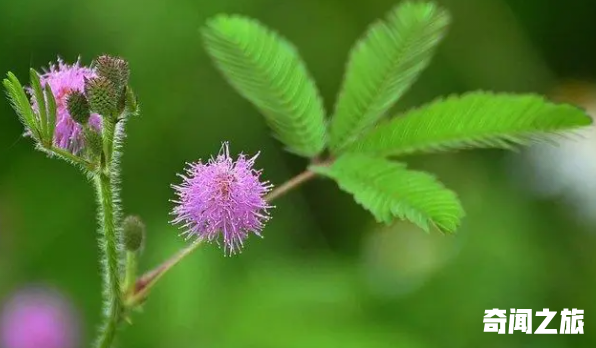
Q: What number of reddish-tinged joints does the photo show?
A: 2